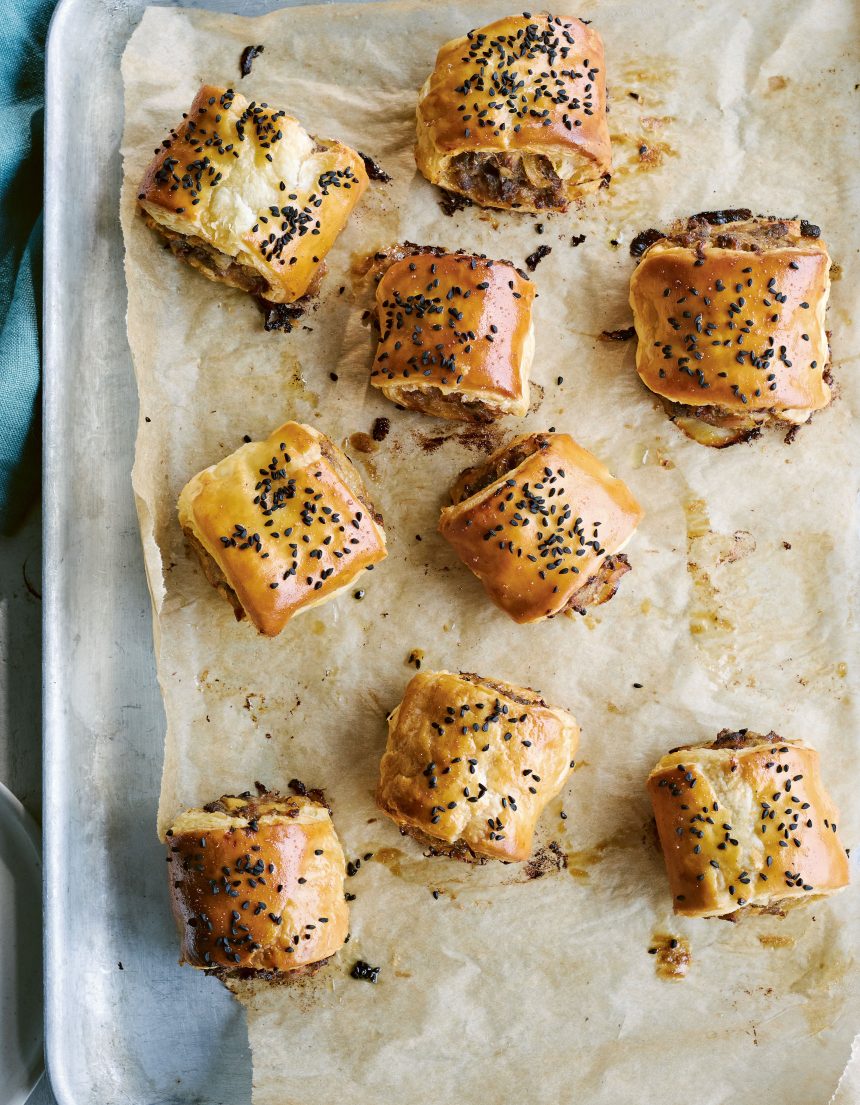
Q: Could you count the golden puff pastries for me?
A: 9